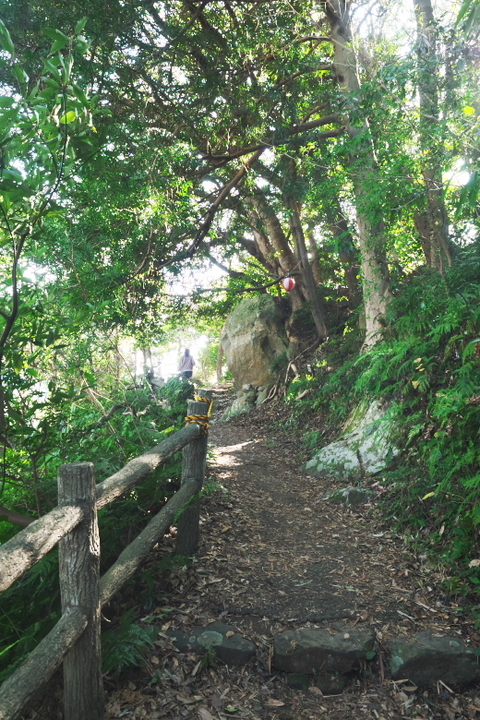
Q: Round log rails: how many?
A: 4